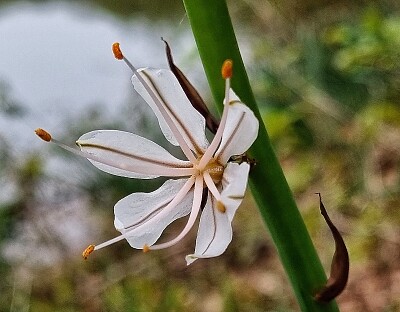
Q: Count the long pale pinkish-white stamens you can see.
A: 6